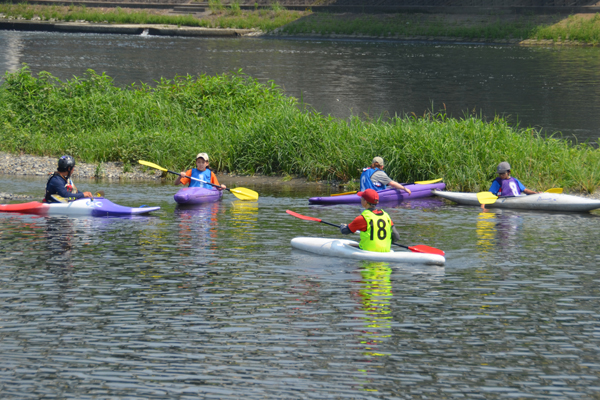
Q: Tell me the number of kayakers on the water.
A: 5